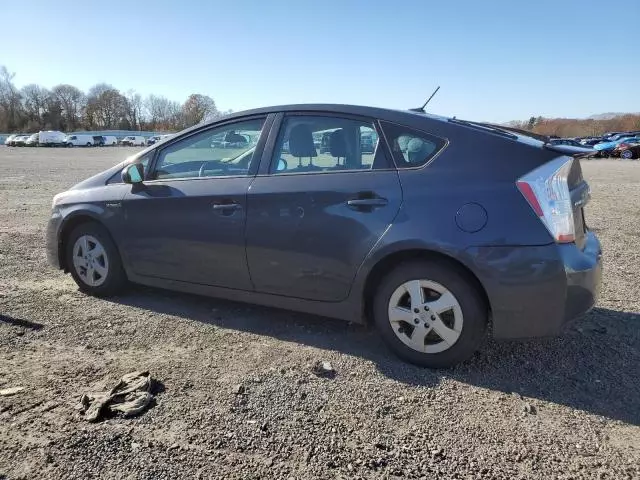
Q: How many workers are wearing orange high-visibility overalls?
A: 0